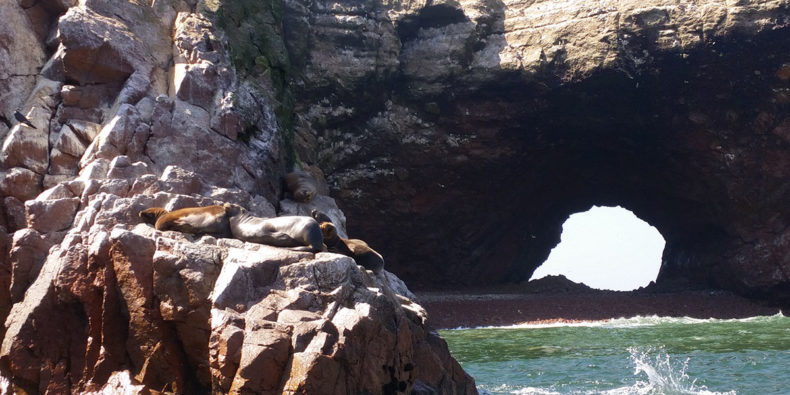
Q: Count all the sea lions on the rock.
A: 5